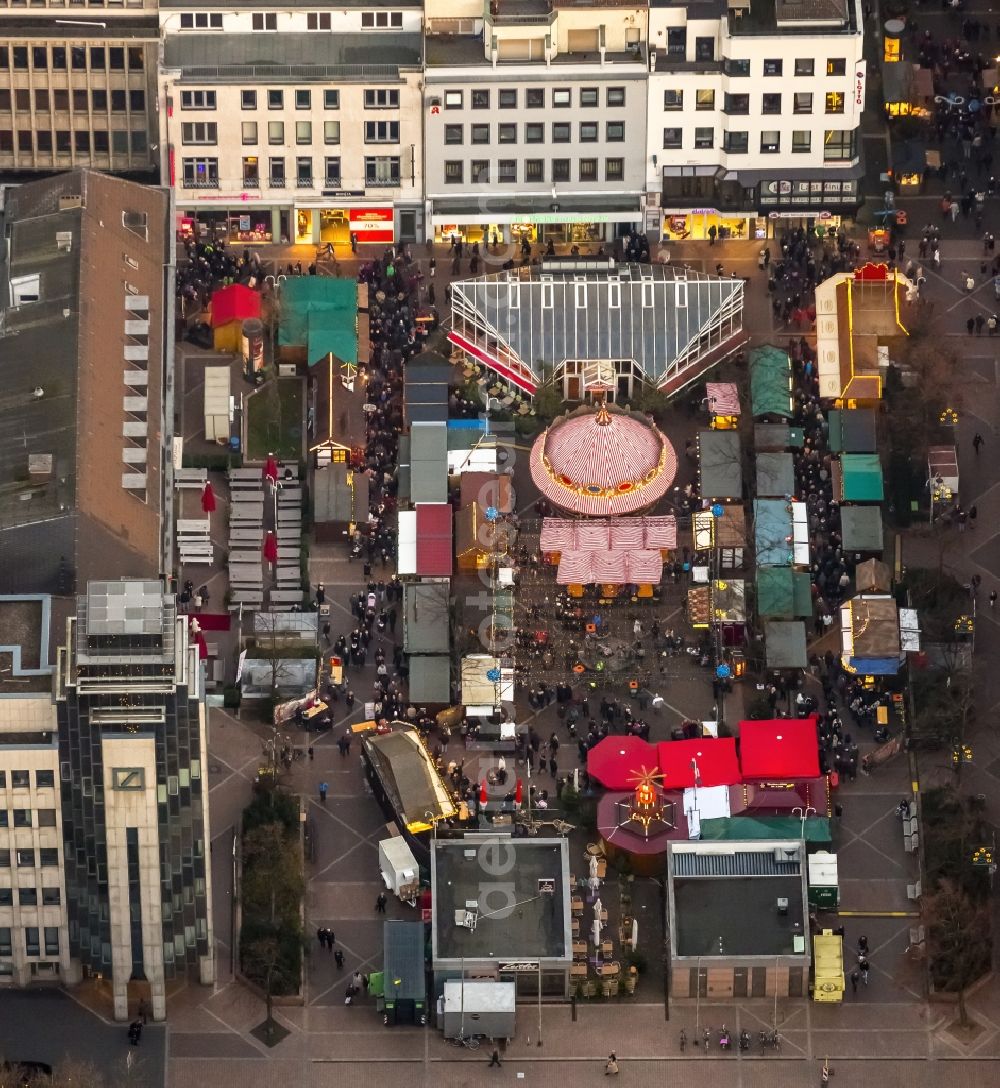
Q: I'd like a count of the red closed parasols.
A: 6